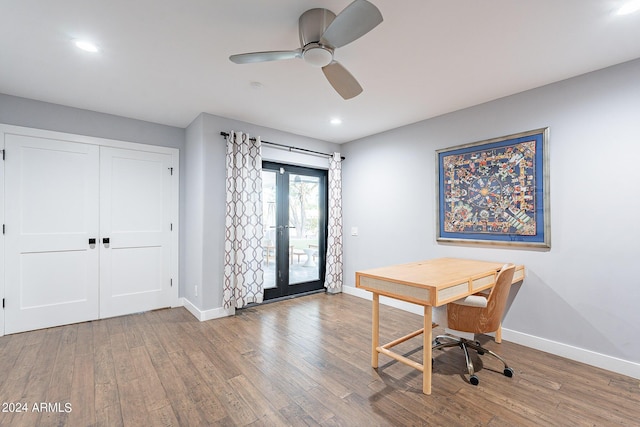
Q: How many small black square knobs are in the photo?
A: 2